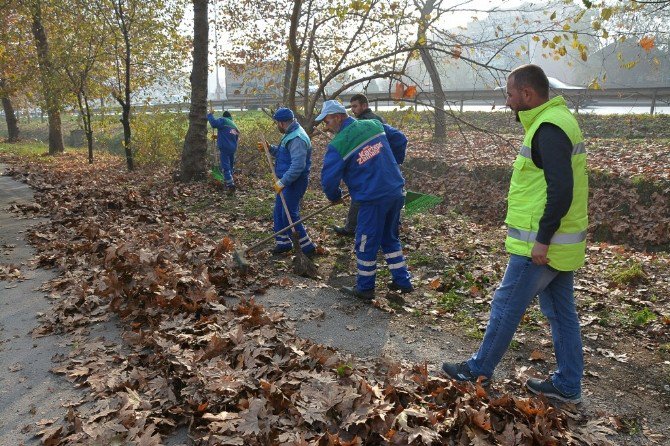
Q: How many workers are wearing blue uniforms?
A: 3